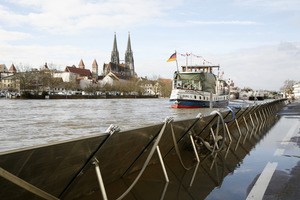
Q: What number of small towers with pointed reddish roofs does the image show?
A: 3